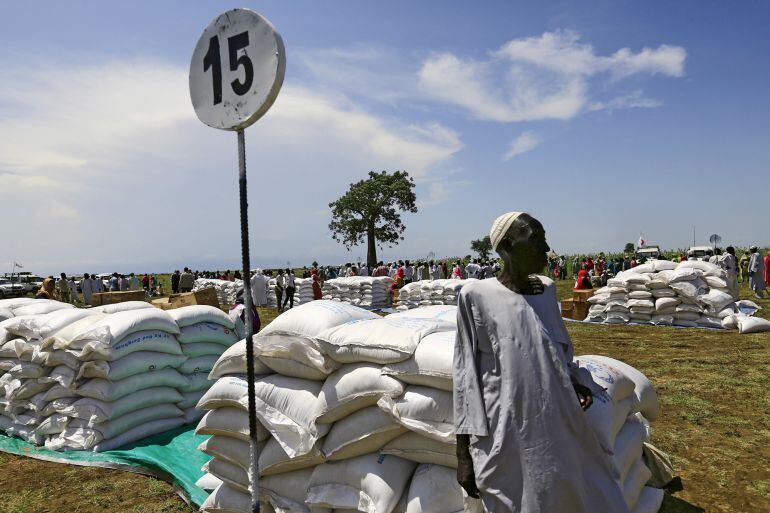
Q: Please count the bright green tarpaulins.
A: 1